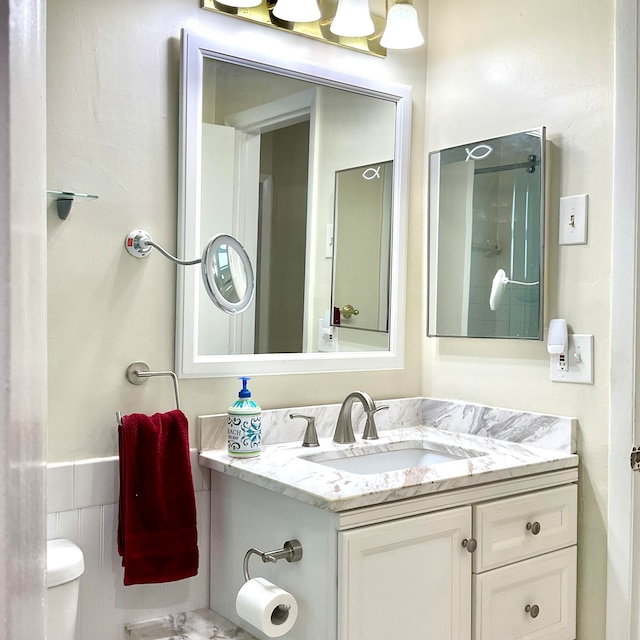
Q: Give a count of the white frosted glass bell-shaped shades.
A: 4